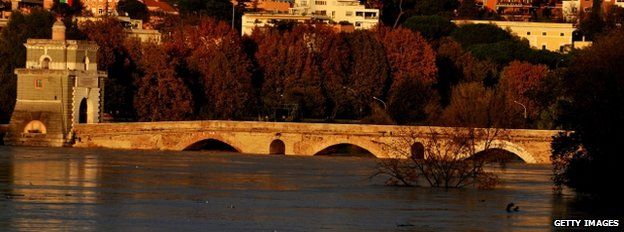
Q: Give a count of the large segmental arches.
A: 3